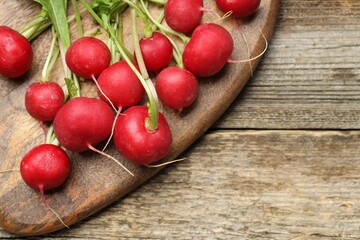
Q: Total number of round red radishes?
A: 12